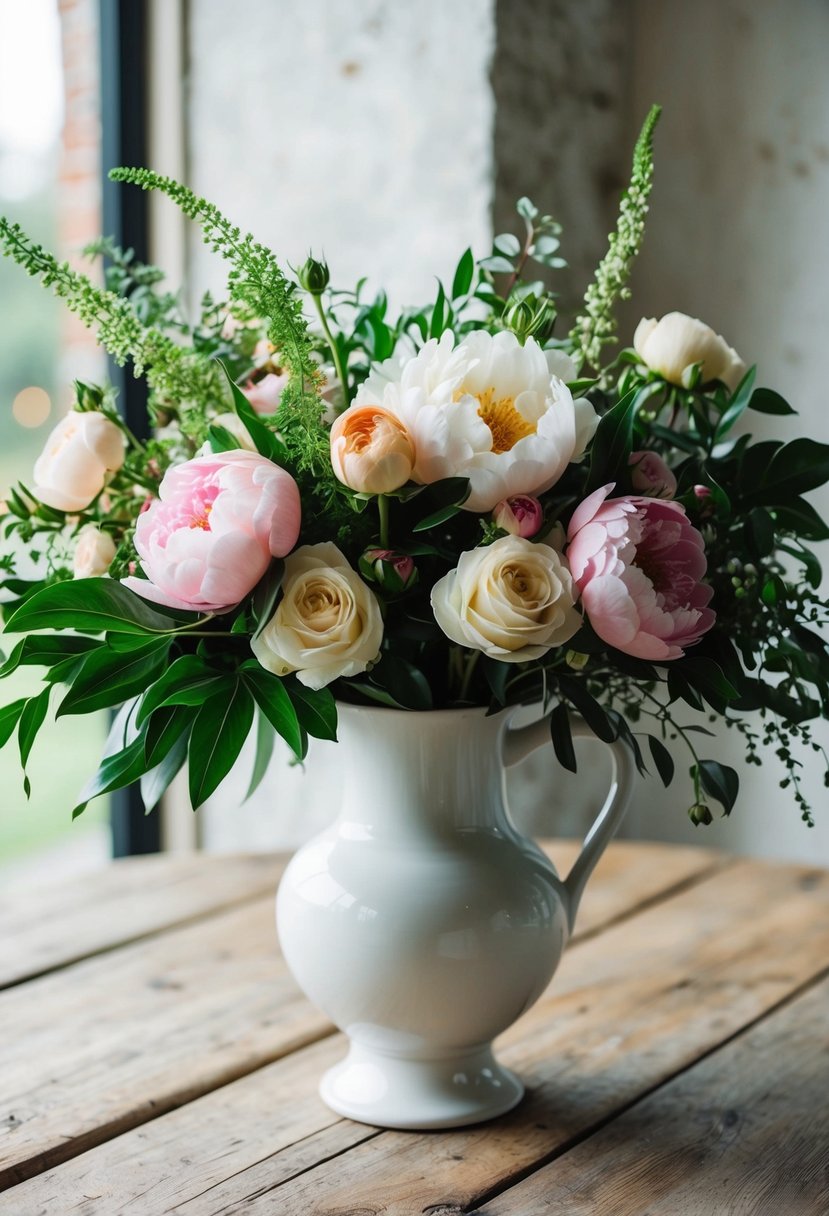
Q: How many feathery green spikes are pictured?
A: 3